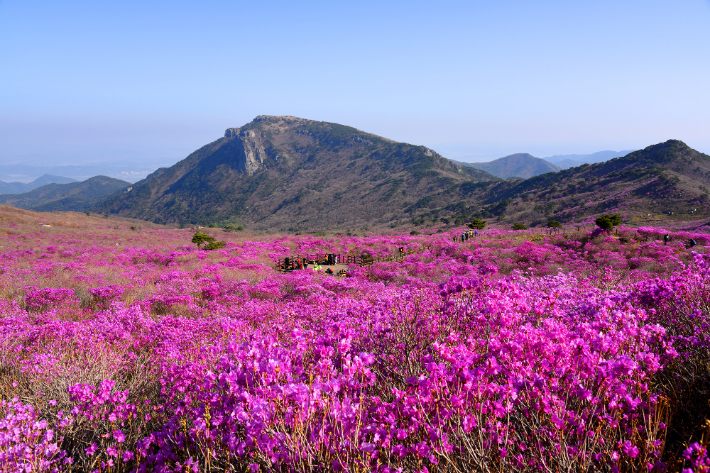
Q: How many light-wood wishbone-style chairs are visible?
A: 0